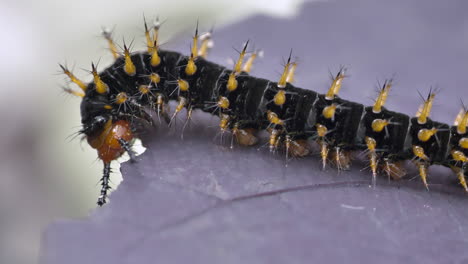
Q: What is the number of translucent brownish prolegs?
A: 4